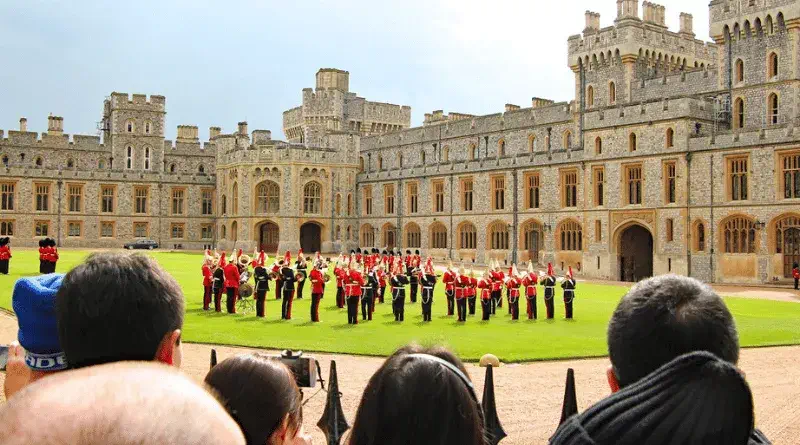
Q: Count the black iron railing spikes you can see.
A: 4